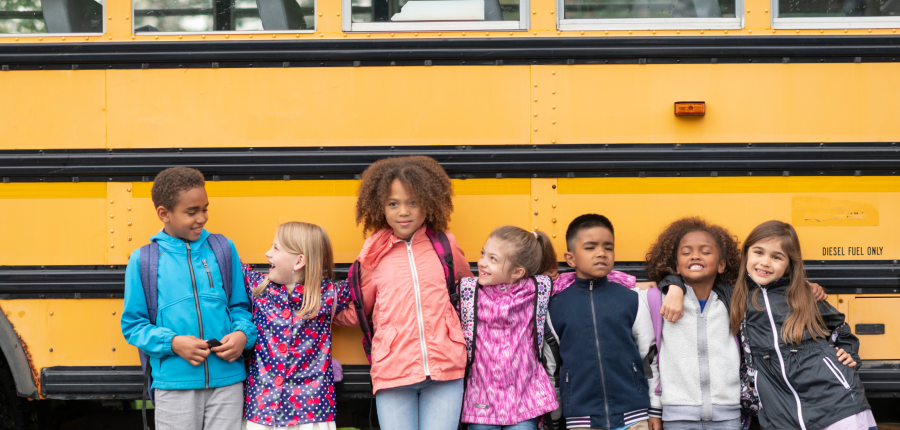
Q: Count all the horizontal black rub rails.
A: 4